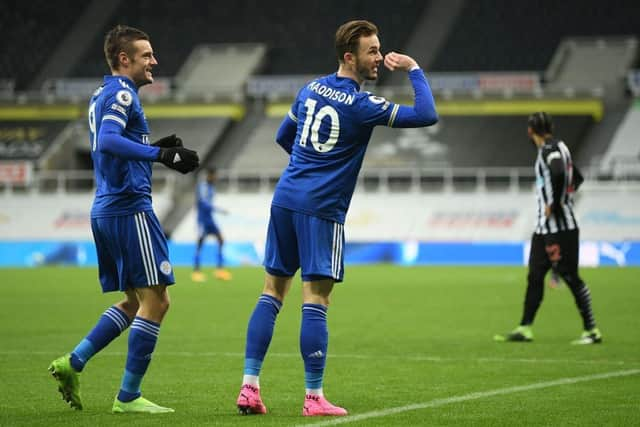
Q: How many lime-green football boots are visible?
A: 4